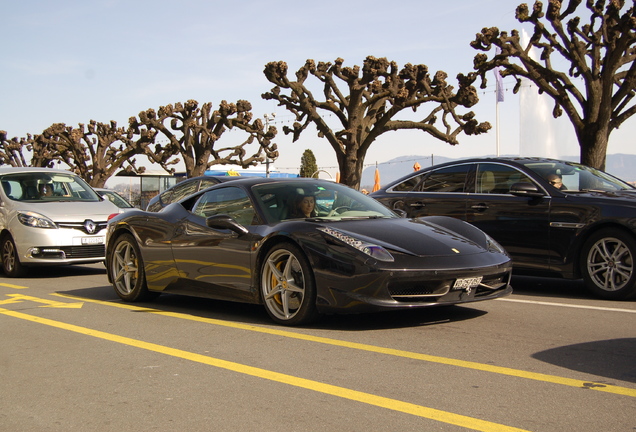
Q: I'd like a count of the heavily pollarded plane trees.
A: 5